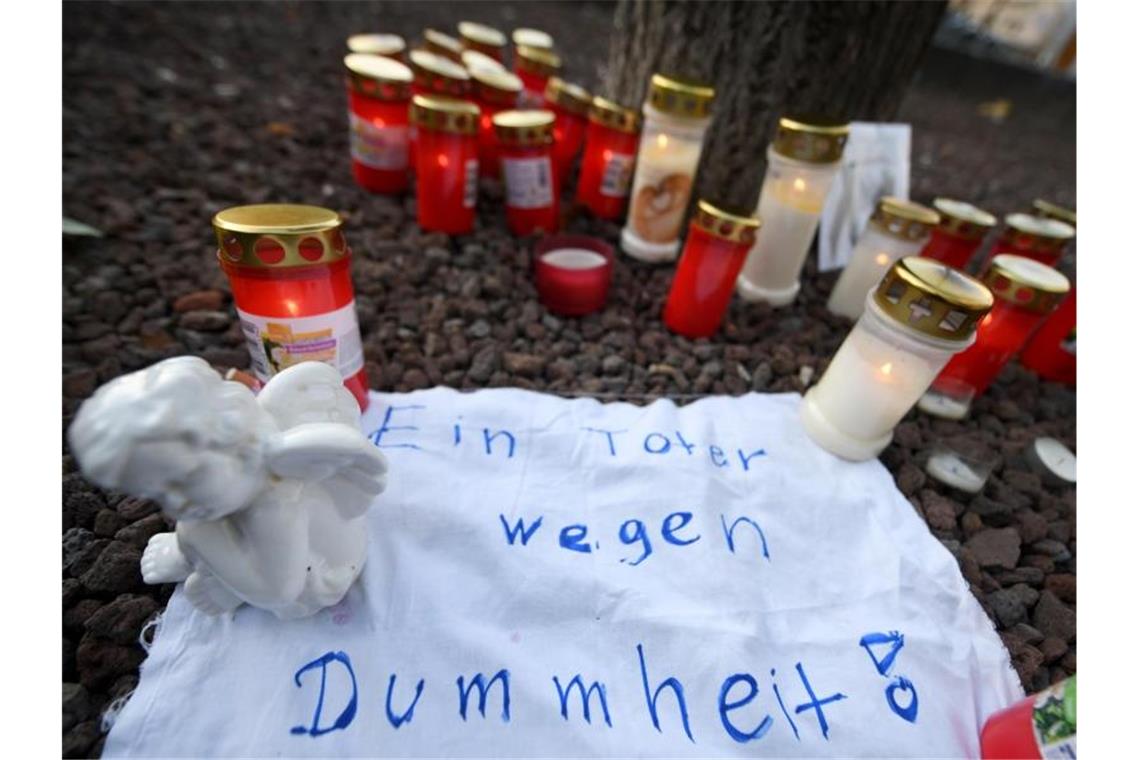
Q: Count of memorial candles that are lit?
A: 11